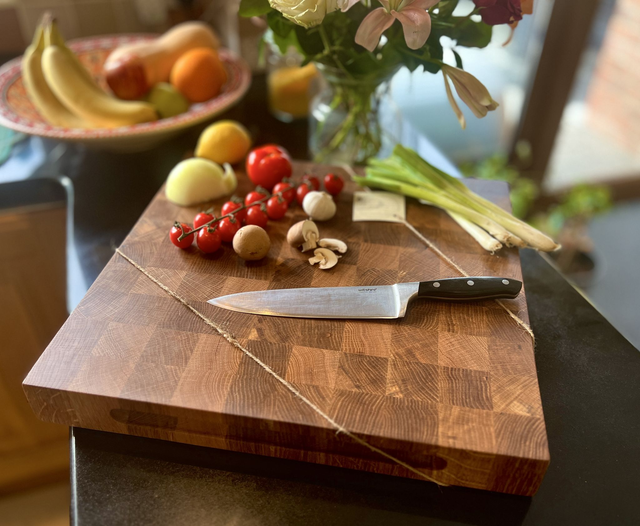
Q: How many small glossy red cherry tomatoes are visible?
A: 12